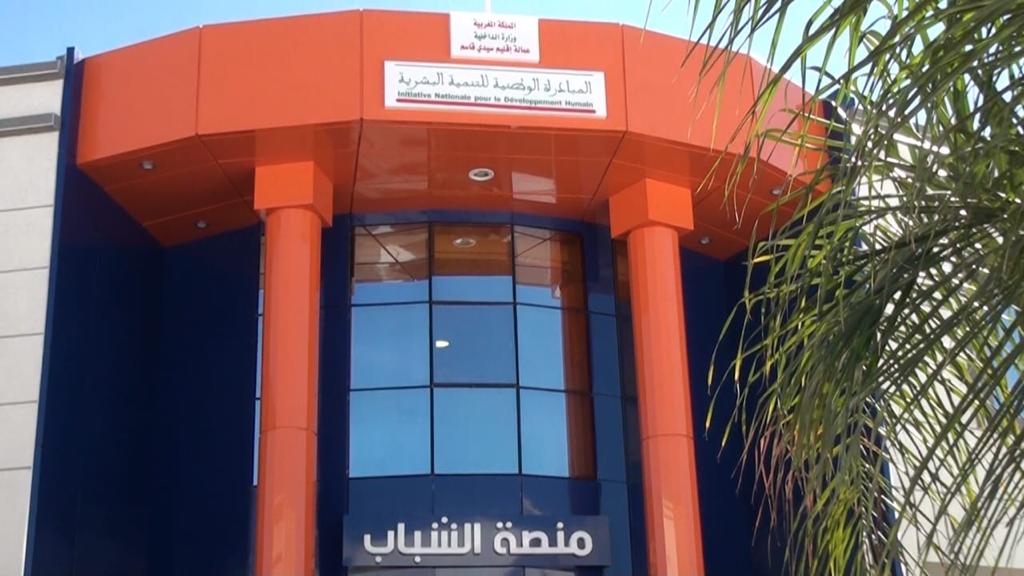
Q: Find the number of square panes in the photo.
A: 9